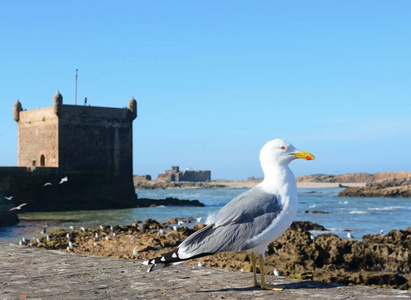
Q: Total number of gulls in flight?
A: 4